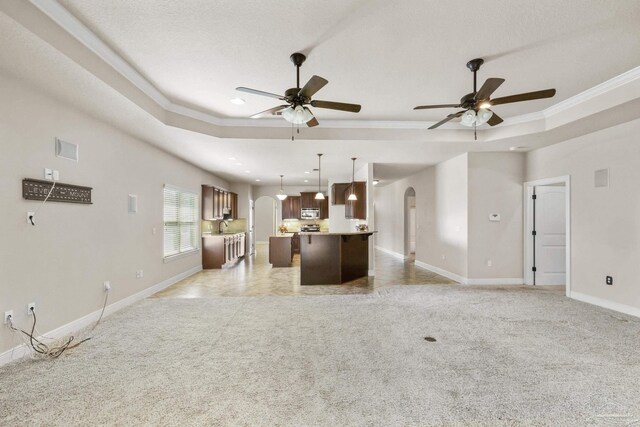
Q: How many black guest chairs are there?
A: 0